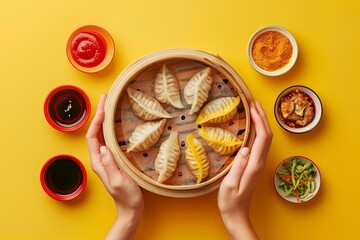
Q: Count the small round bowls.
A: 6